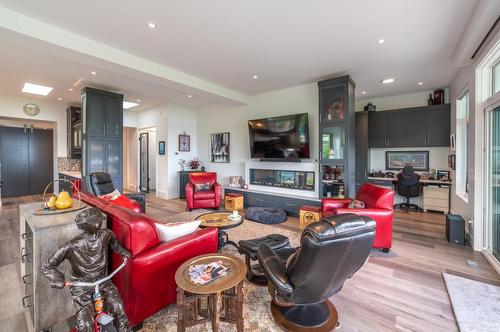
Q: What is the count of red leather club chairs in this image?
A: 2